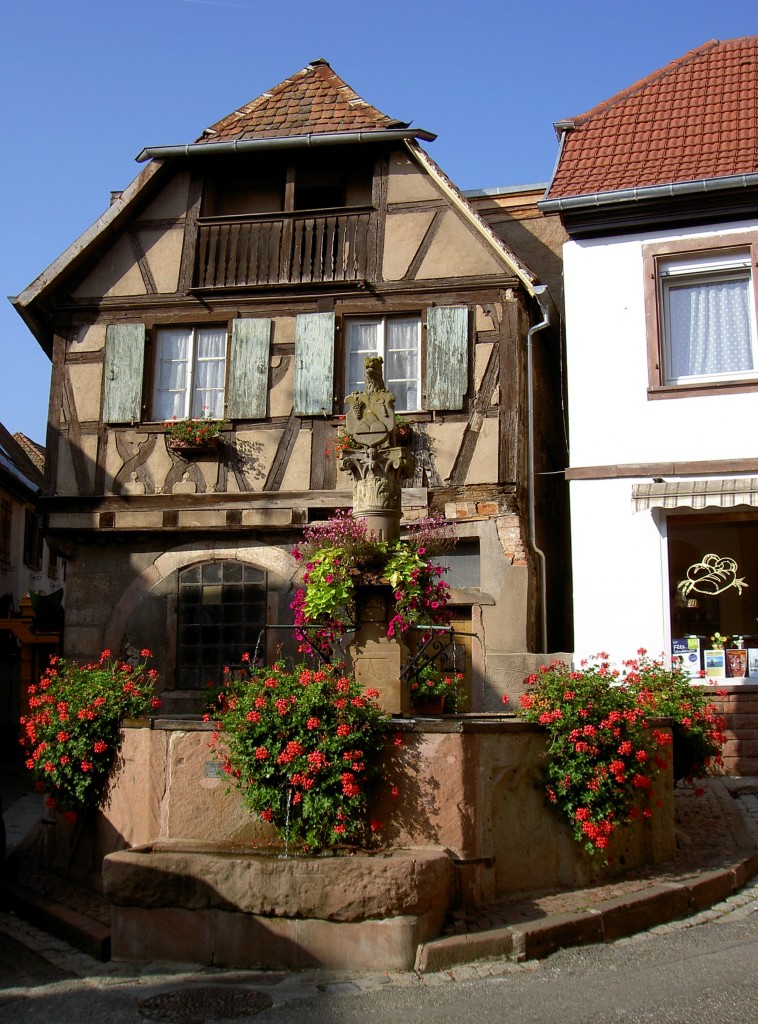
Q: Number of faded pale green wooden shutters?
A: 4